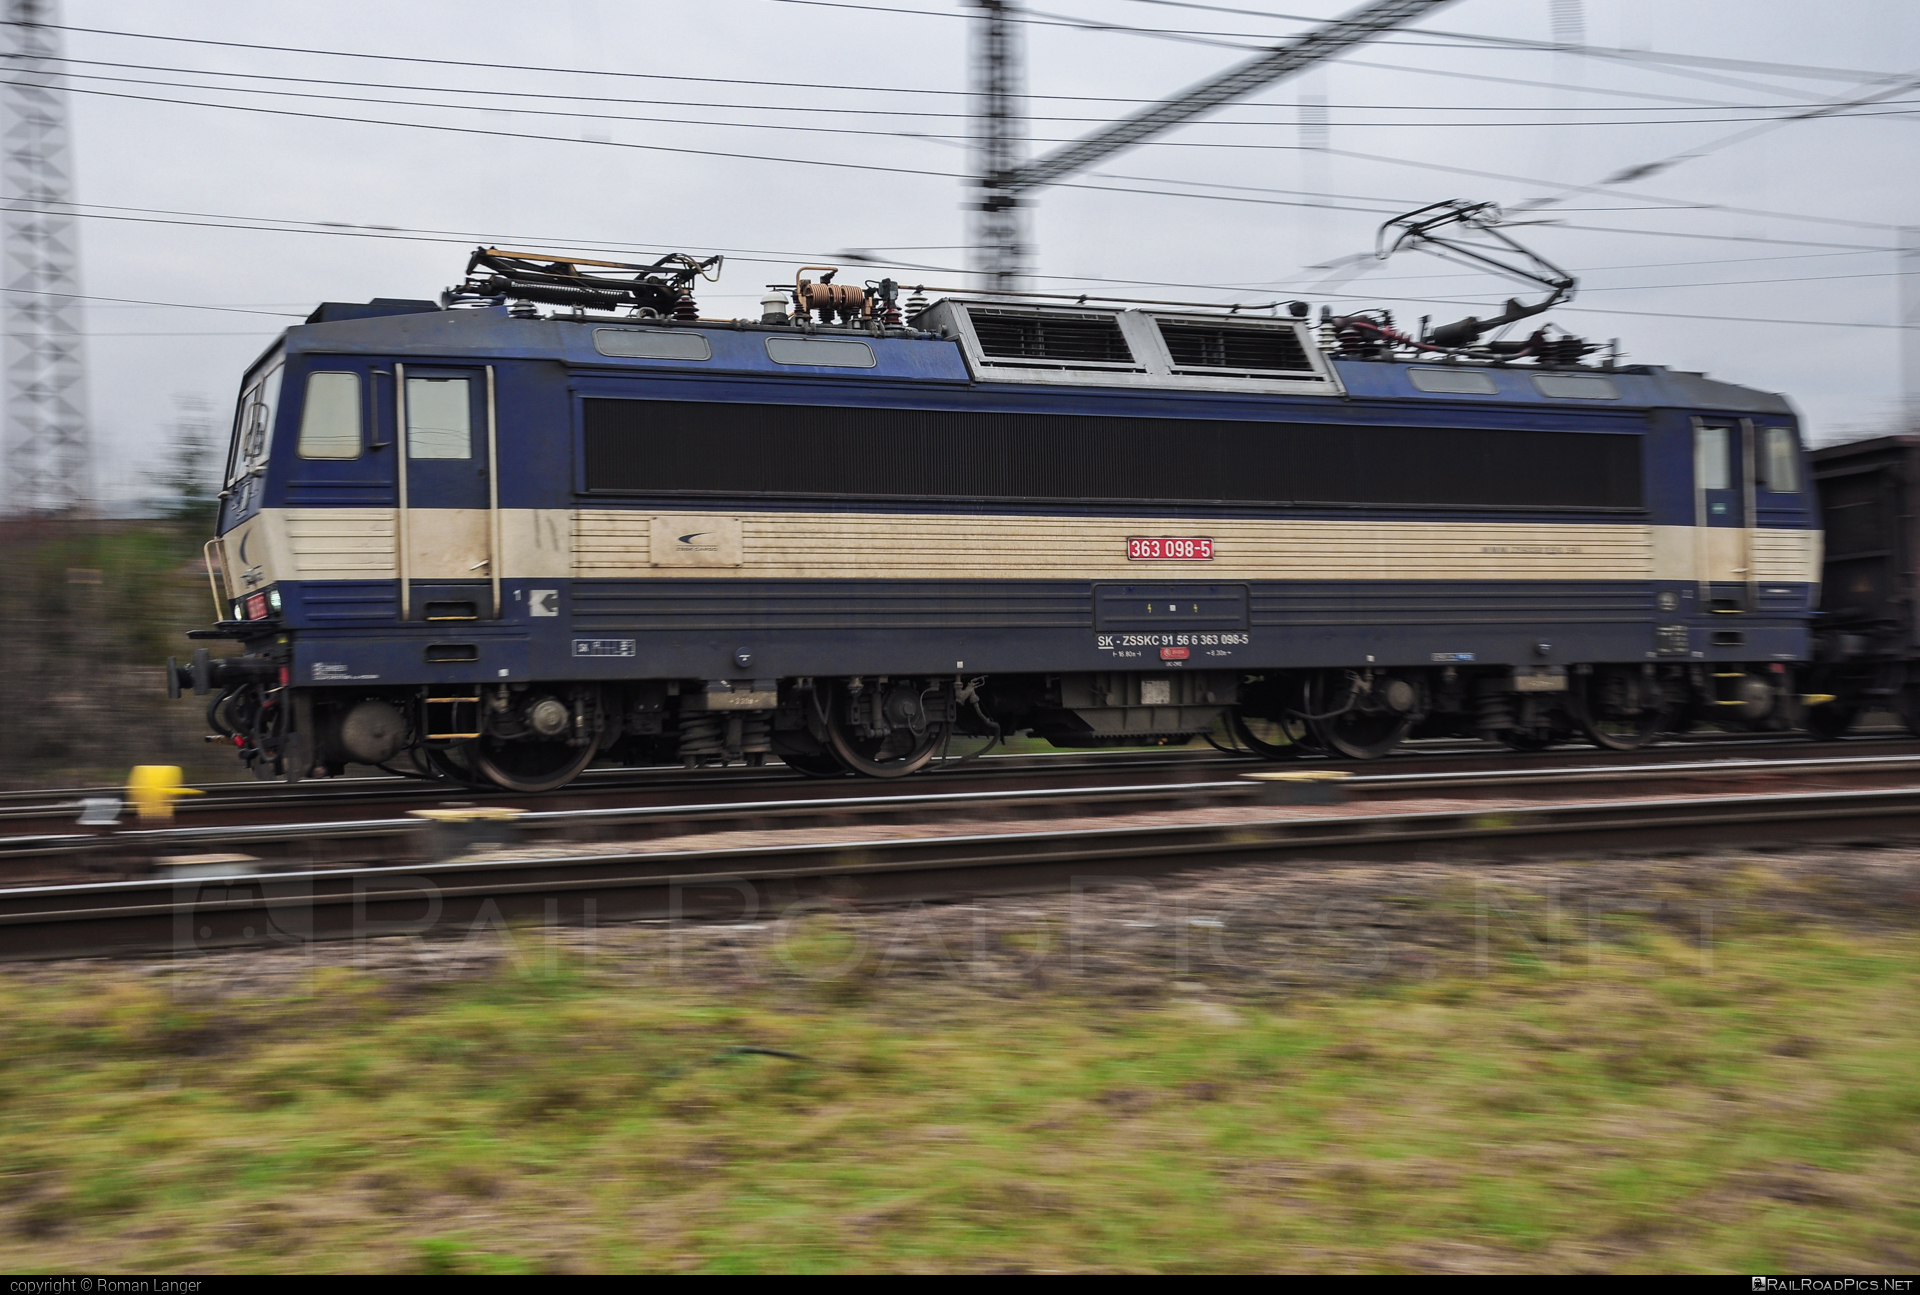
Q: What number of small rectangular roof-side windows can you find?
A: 4